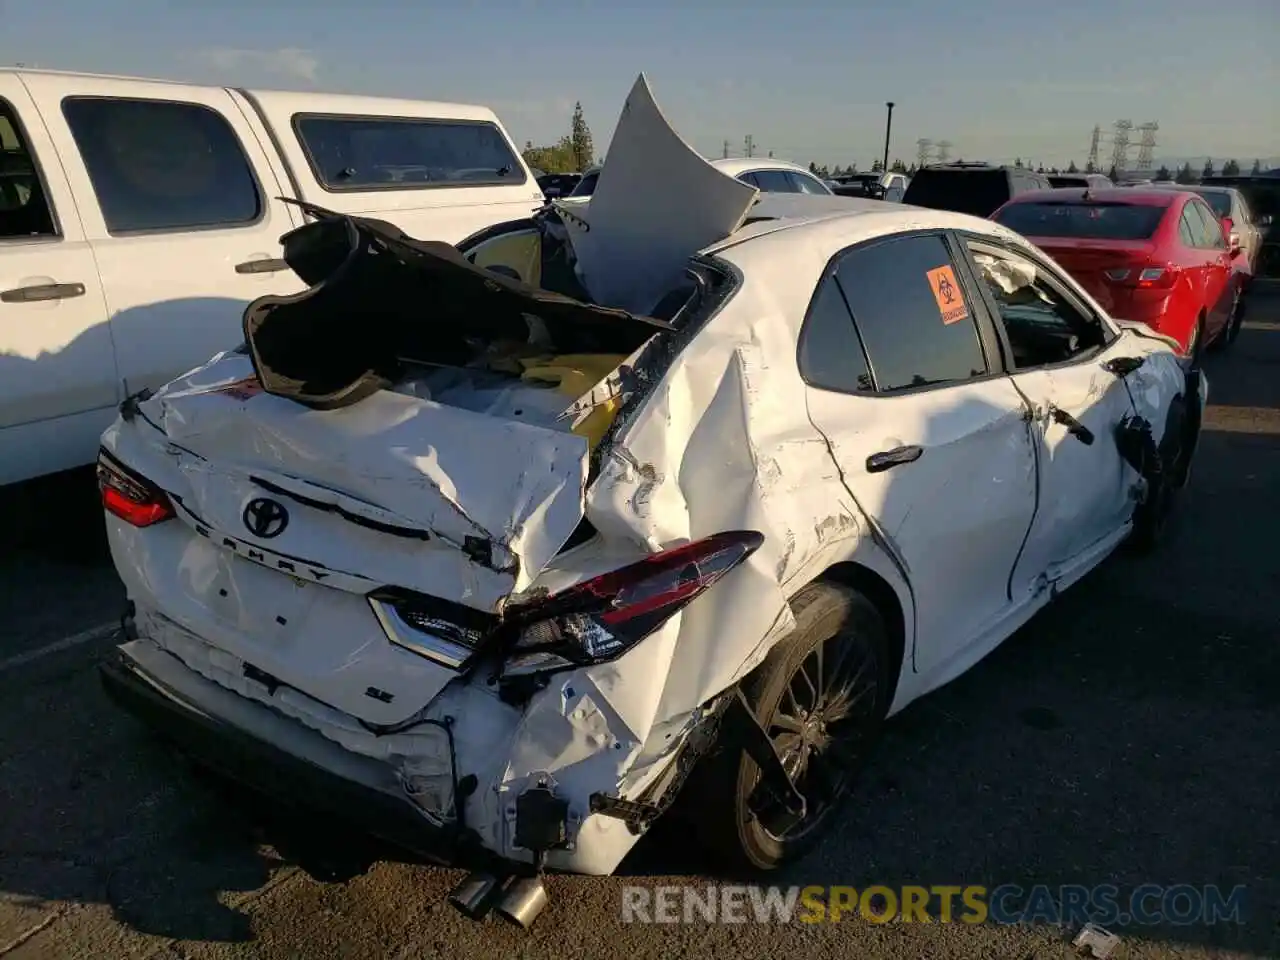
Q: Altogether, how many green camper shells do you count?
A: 0